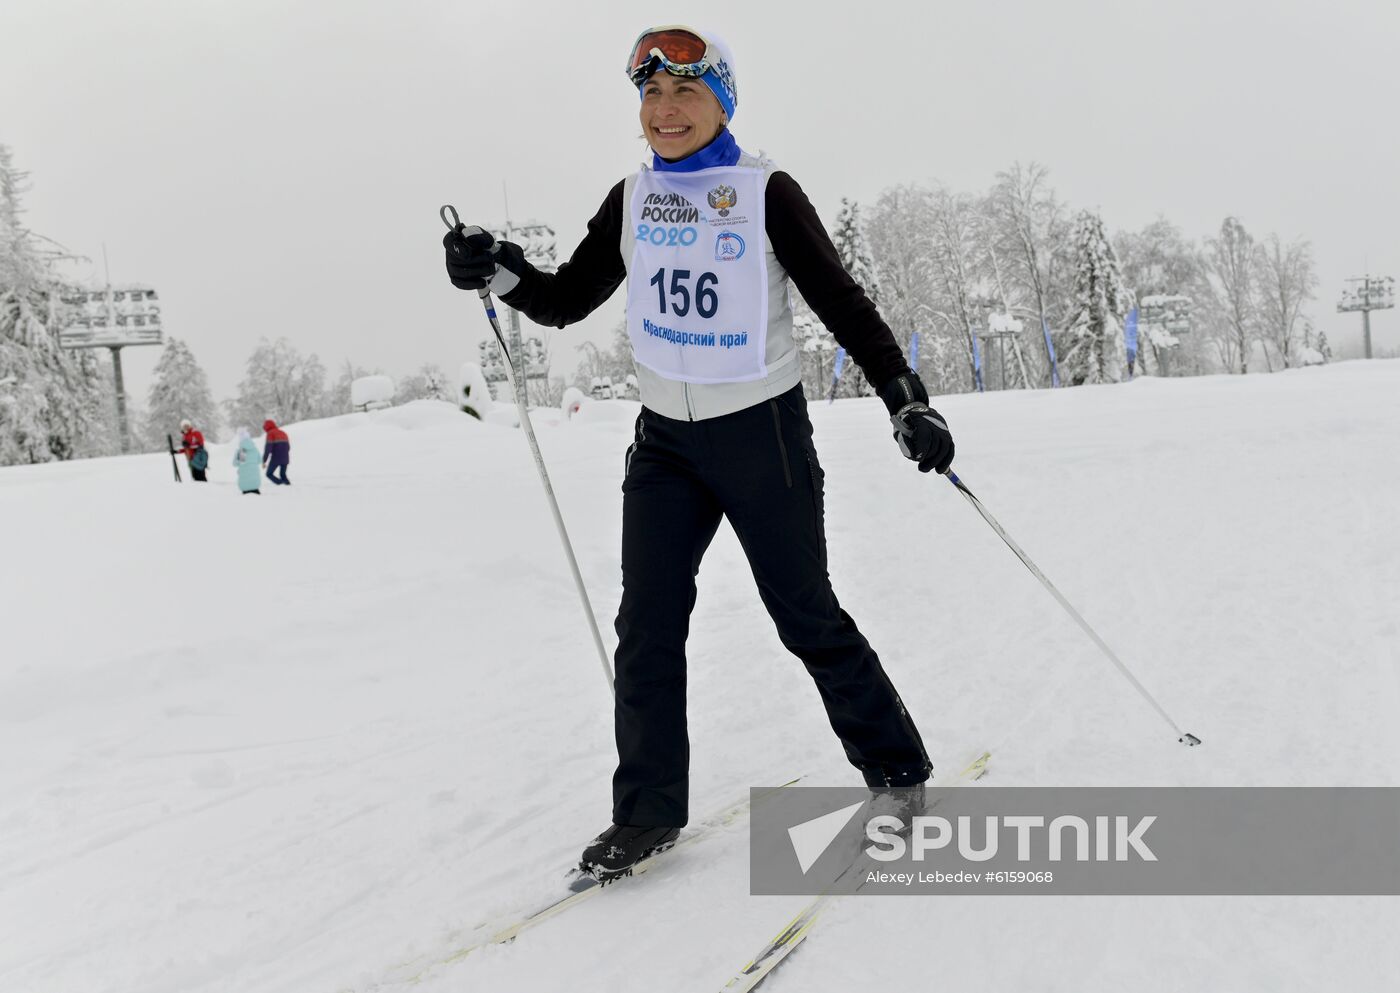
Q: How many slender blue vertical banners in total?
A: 5